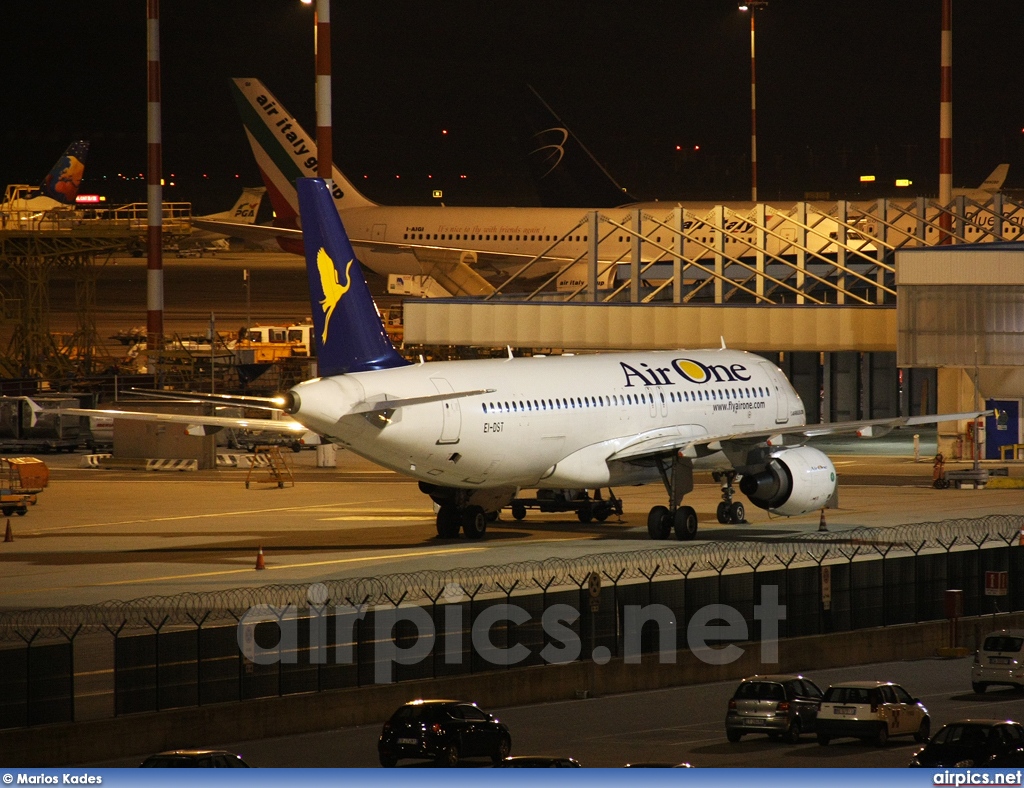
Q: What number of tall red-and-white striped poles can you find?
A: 4